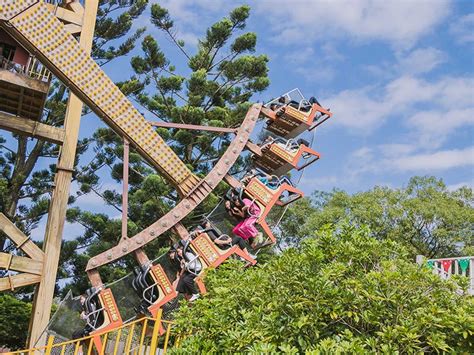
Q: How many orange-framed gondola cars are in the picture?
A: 6